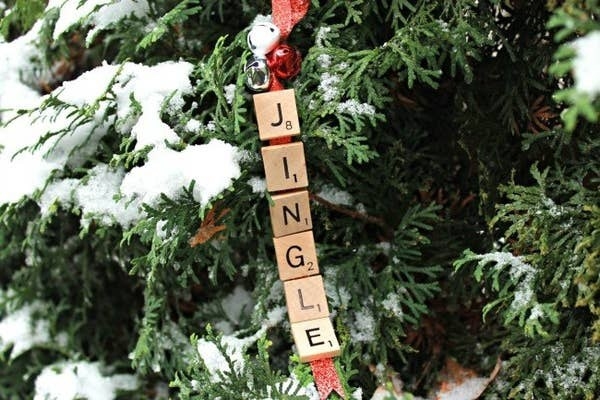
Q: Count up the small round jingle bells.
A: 3